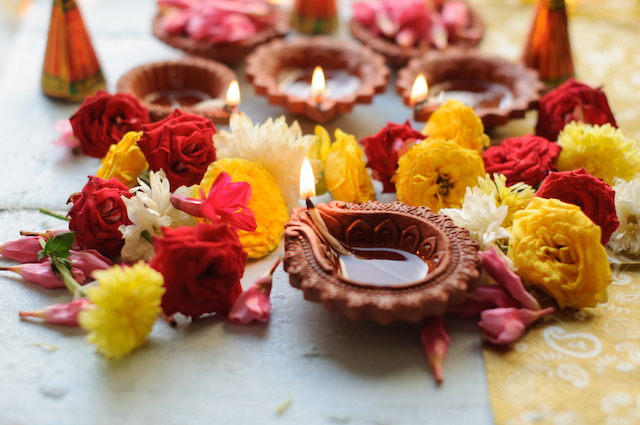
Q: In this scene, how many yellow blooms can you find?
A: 9